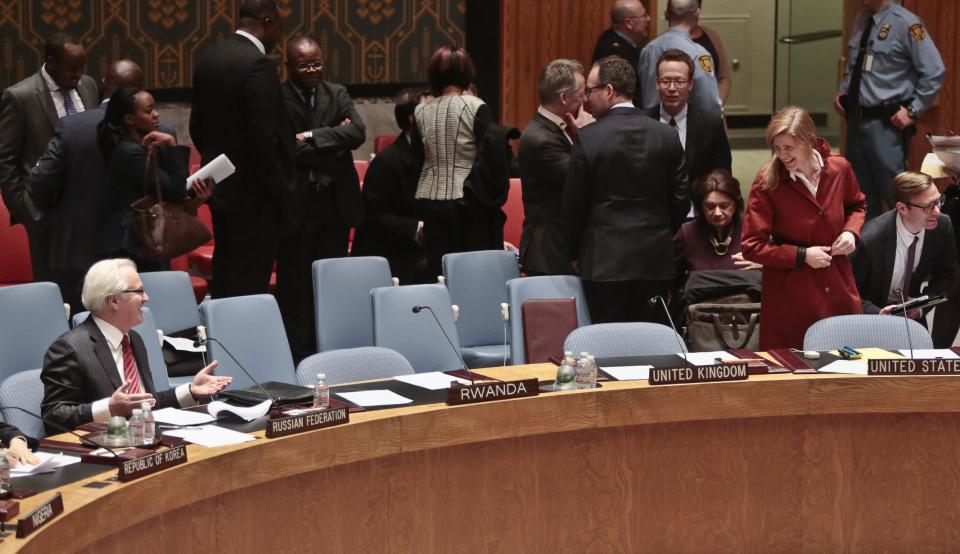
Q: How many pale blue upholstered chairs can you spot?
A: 12